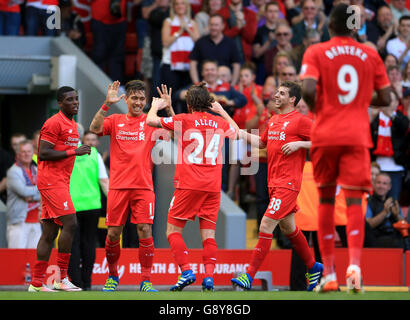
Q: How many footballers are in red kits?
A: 5